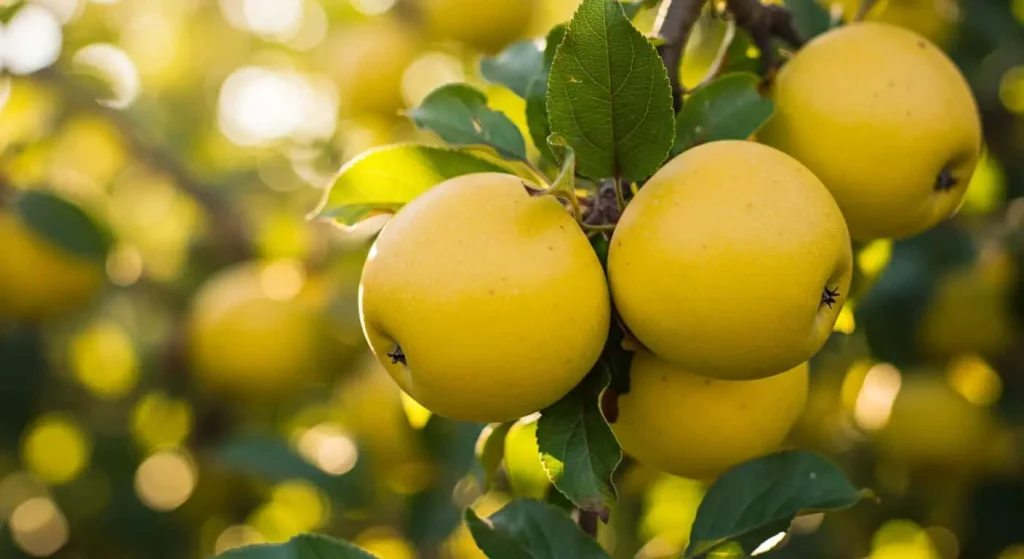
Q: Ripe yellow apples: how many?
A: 4